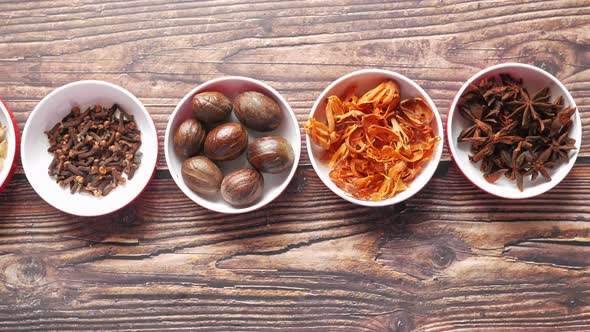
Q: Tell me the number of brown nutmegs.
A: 7